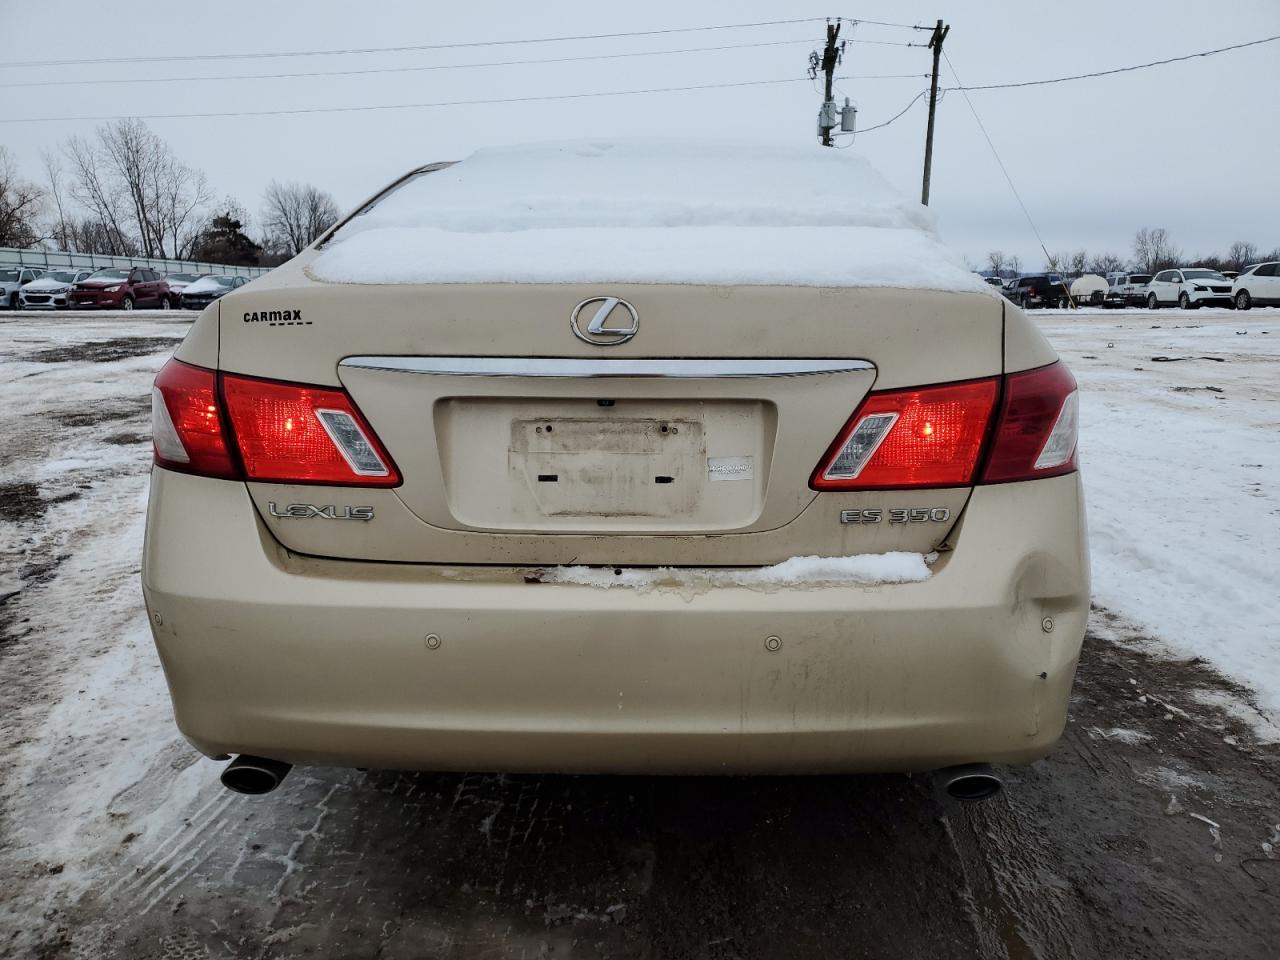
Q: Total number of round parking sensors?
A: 4